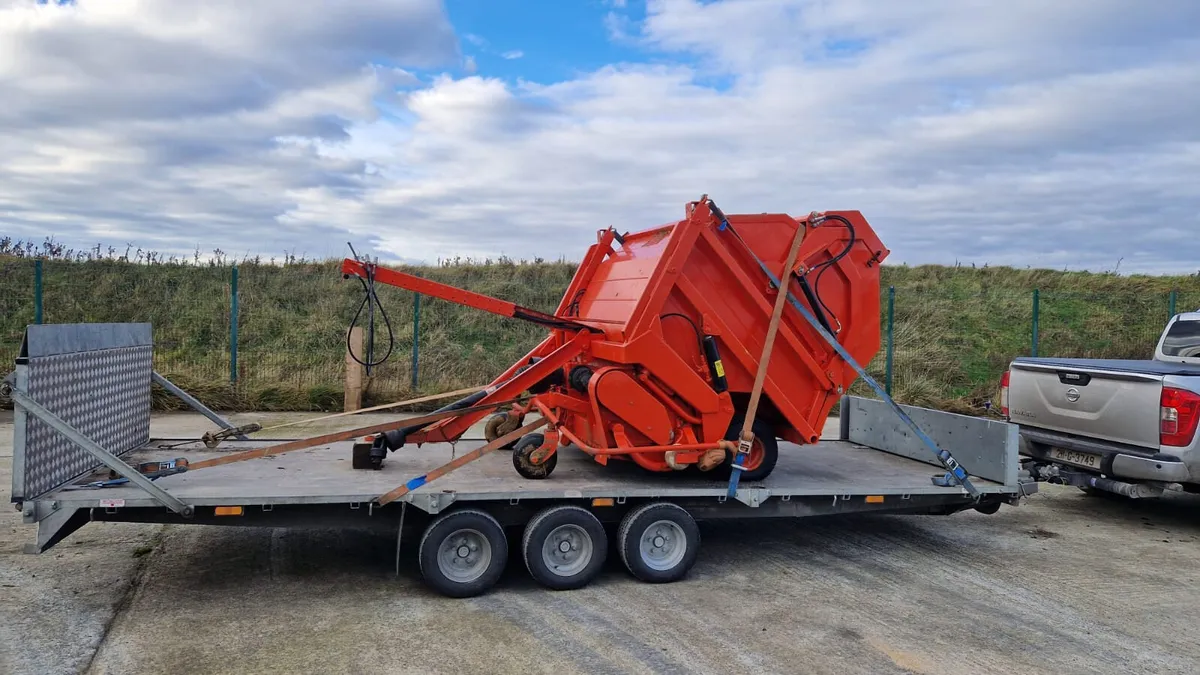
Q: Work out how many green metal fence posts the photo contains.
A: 6